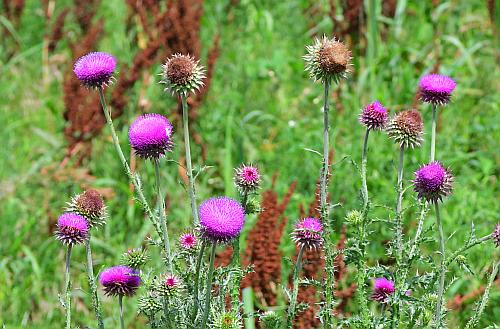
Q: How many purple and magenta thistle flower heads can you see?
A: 14